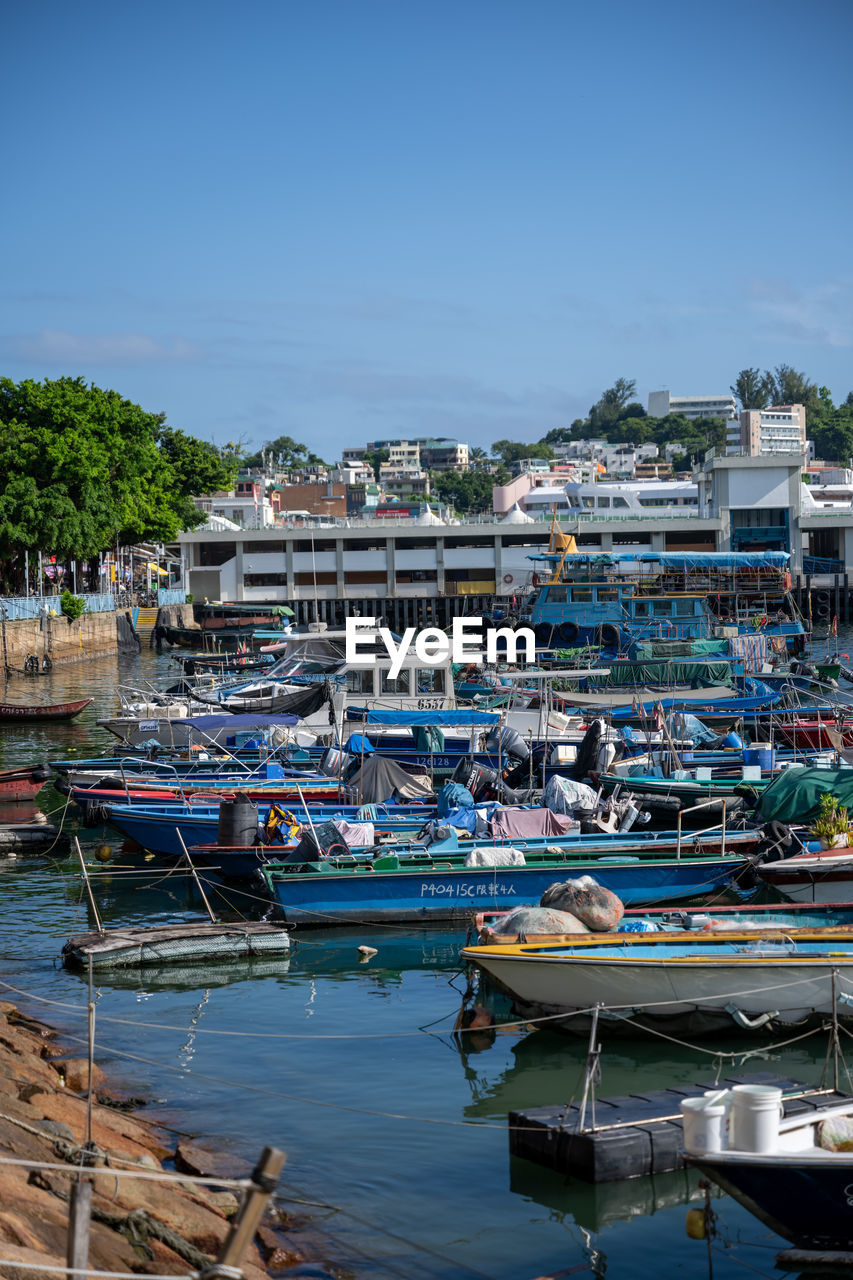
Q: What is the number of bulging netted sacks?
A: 2